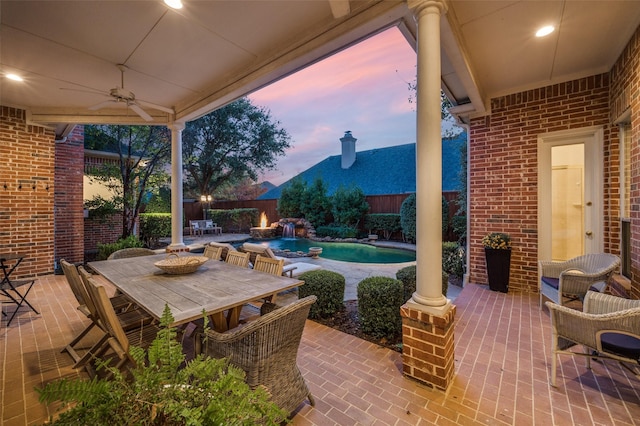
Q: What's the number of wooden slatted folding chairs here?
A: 6